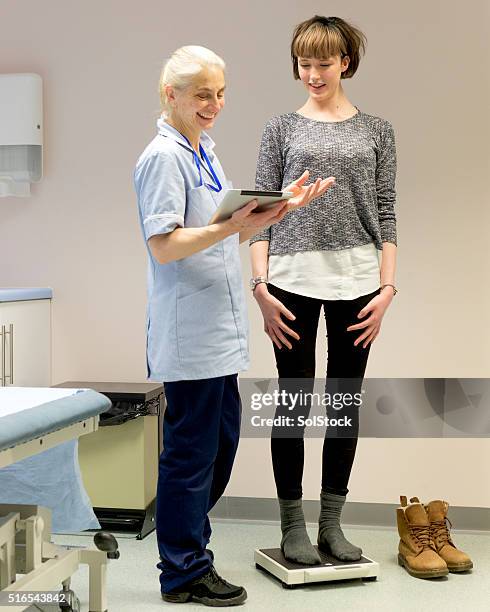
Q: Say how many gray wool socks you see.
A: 2